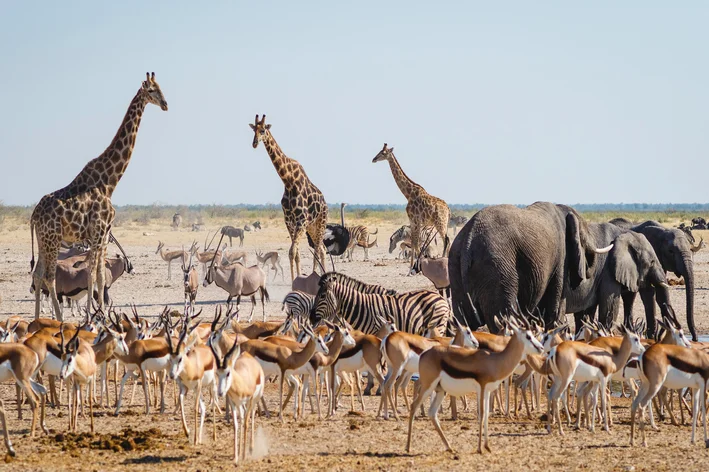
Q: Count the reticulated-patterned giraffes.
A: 3